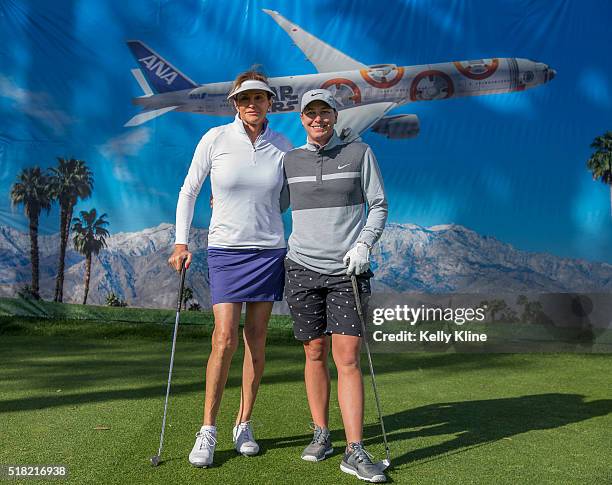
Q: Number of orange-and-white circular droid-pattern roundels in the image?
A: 4